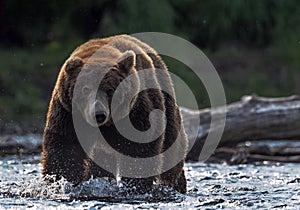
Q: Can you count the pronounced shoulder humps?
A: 1